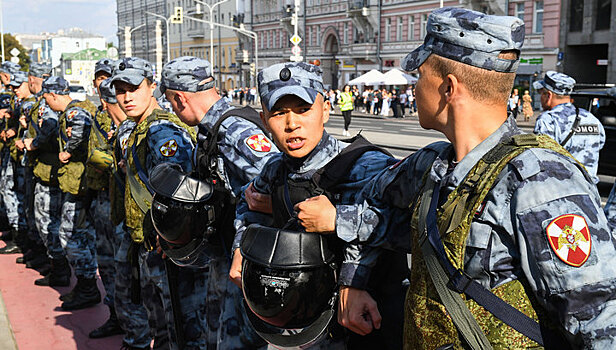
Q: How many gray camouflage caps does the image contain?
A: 11